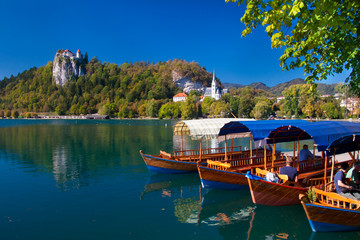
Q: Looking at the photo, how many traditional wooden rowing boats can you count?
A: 4